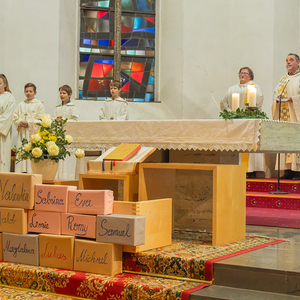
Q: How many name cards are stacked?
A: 10